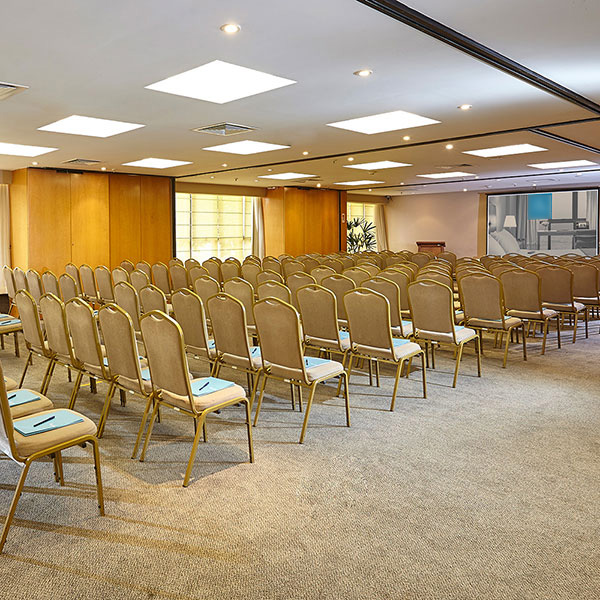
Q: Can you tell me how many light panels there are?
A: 12